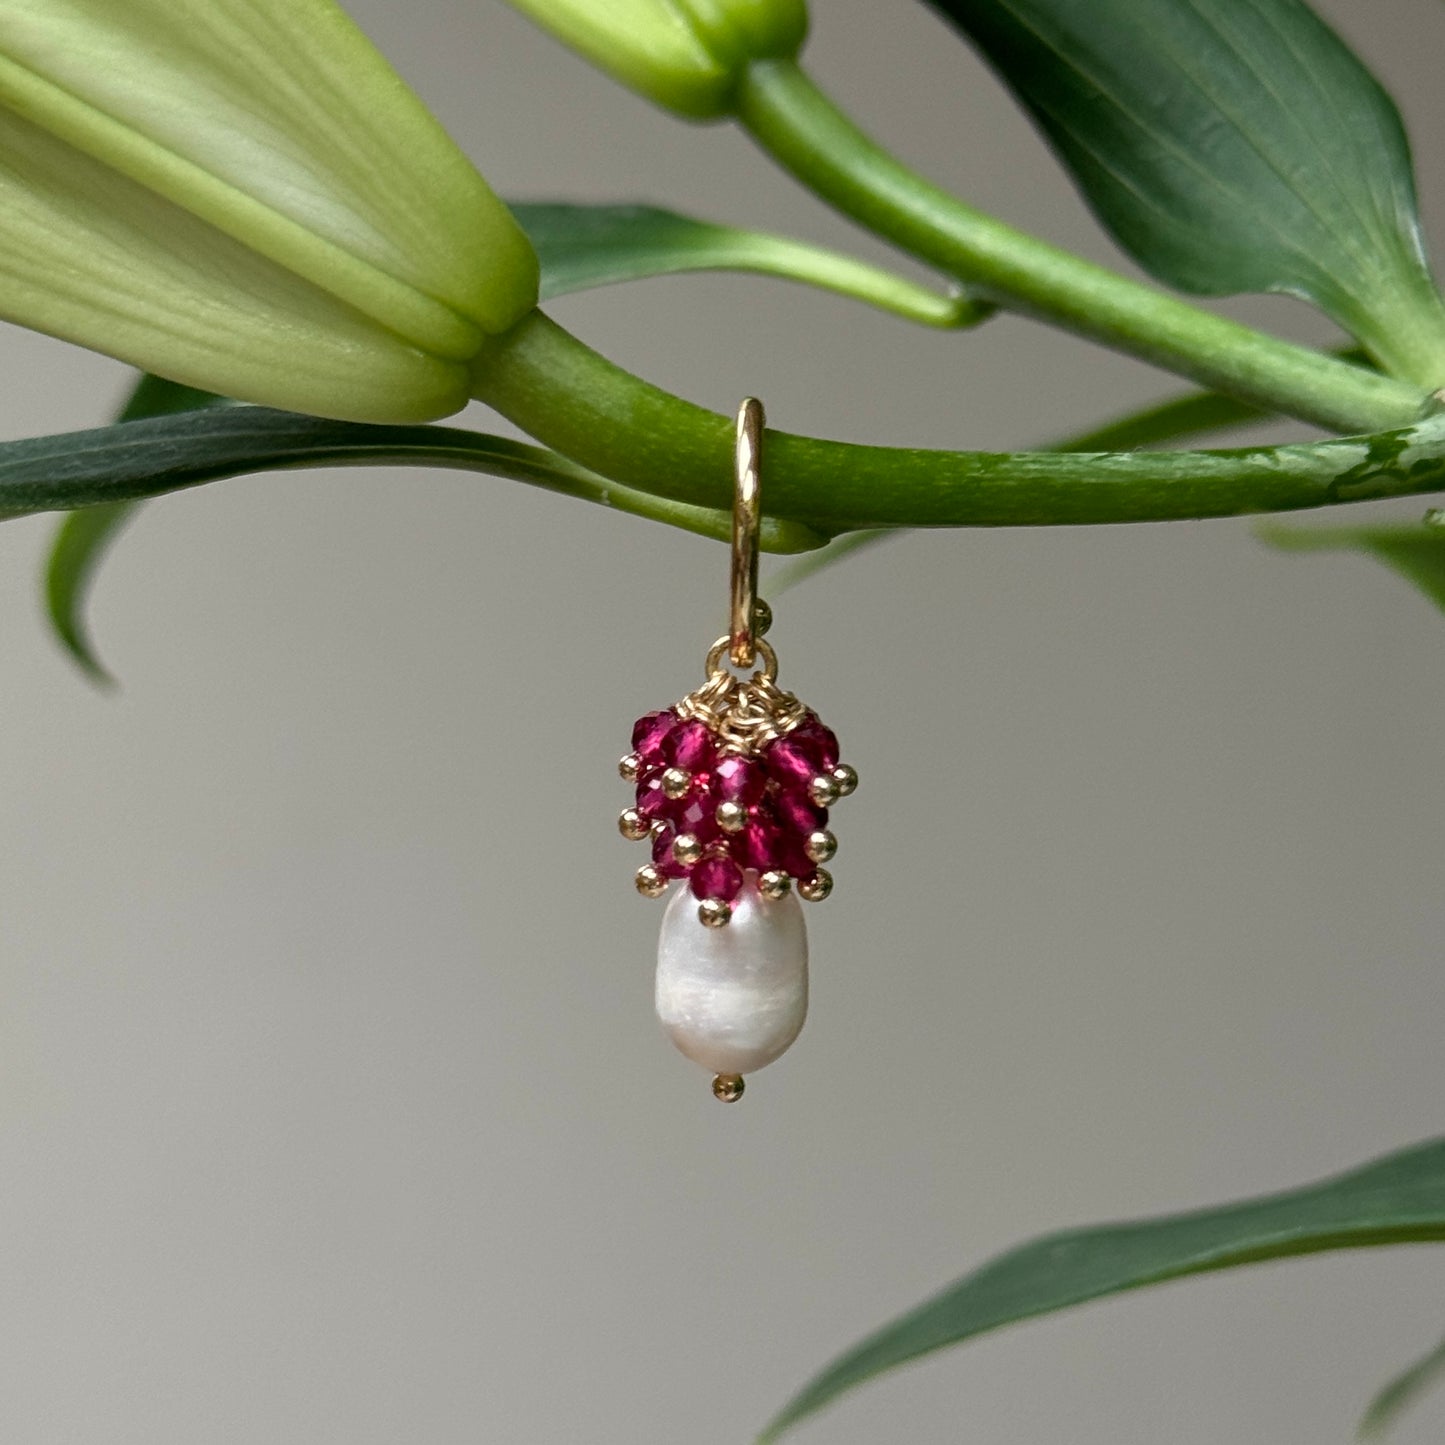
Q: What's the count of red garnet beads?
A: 12